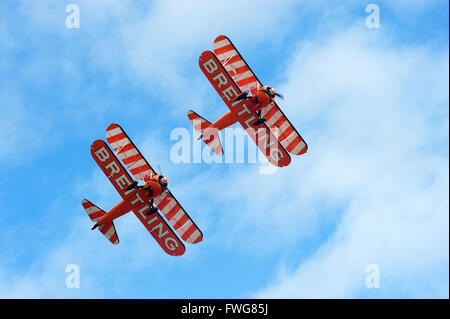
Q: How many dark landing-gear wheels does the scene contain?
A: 4